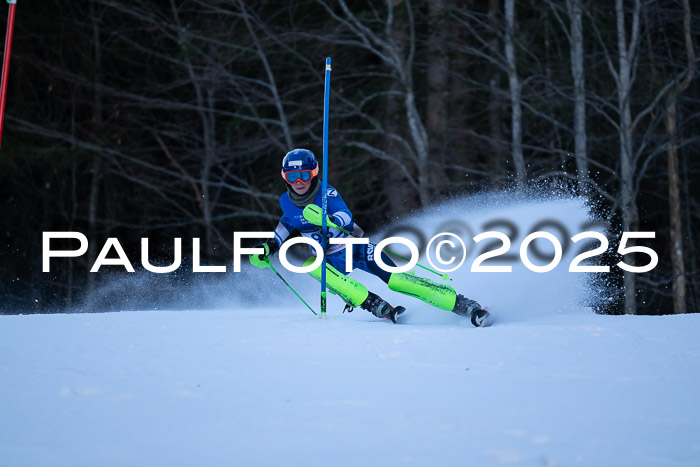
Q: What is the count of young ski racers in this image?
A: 1